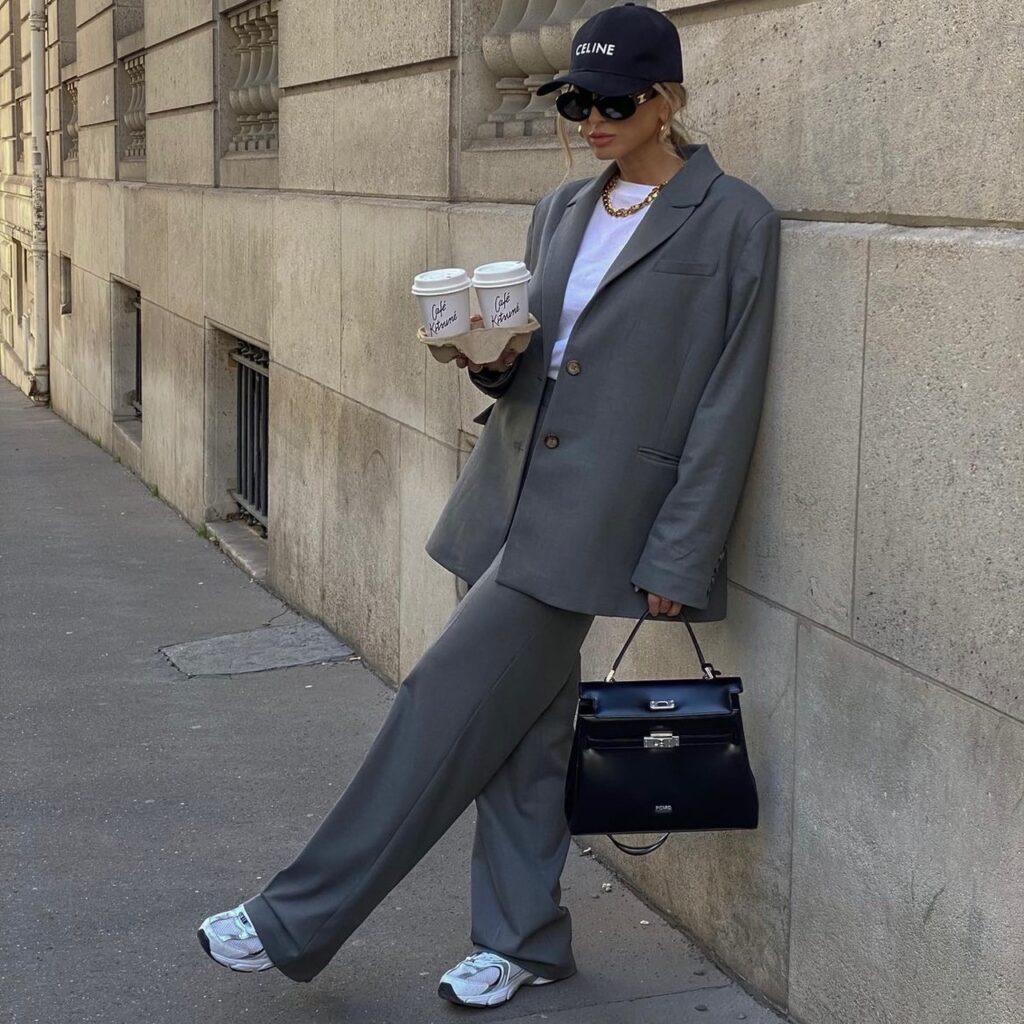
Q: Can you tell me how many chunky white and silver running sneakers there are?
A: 2